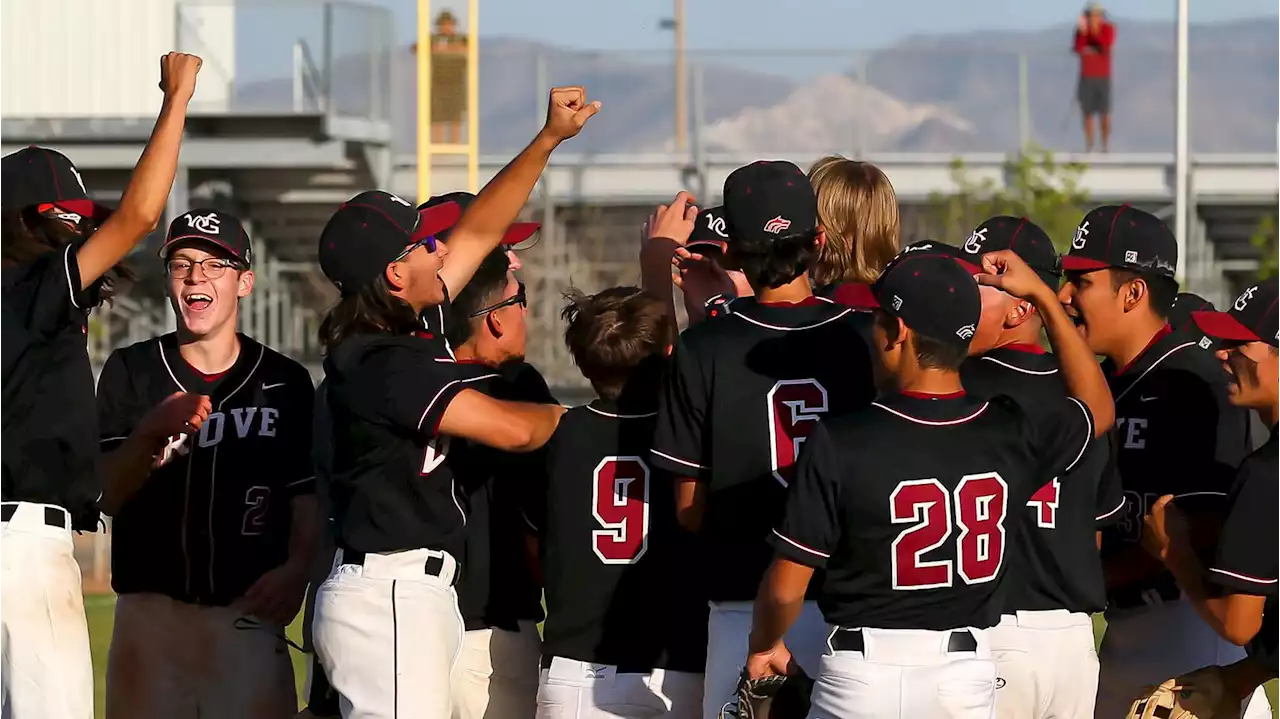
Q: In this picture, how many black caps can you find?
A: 12